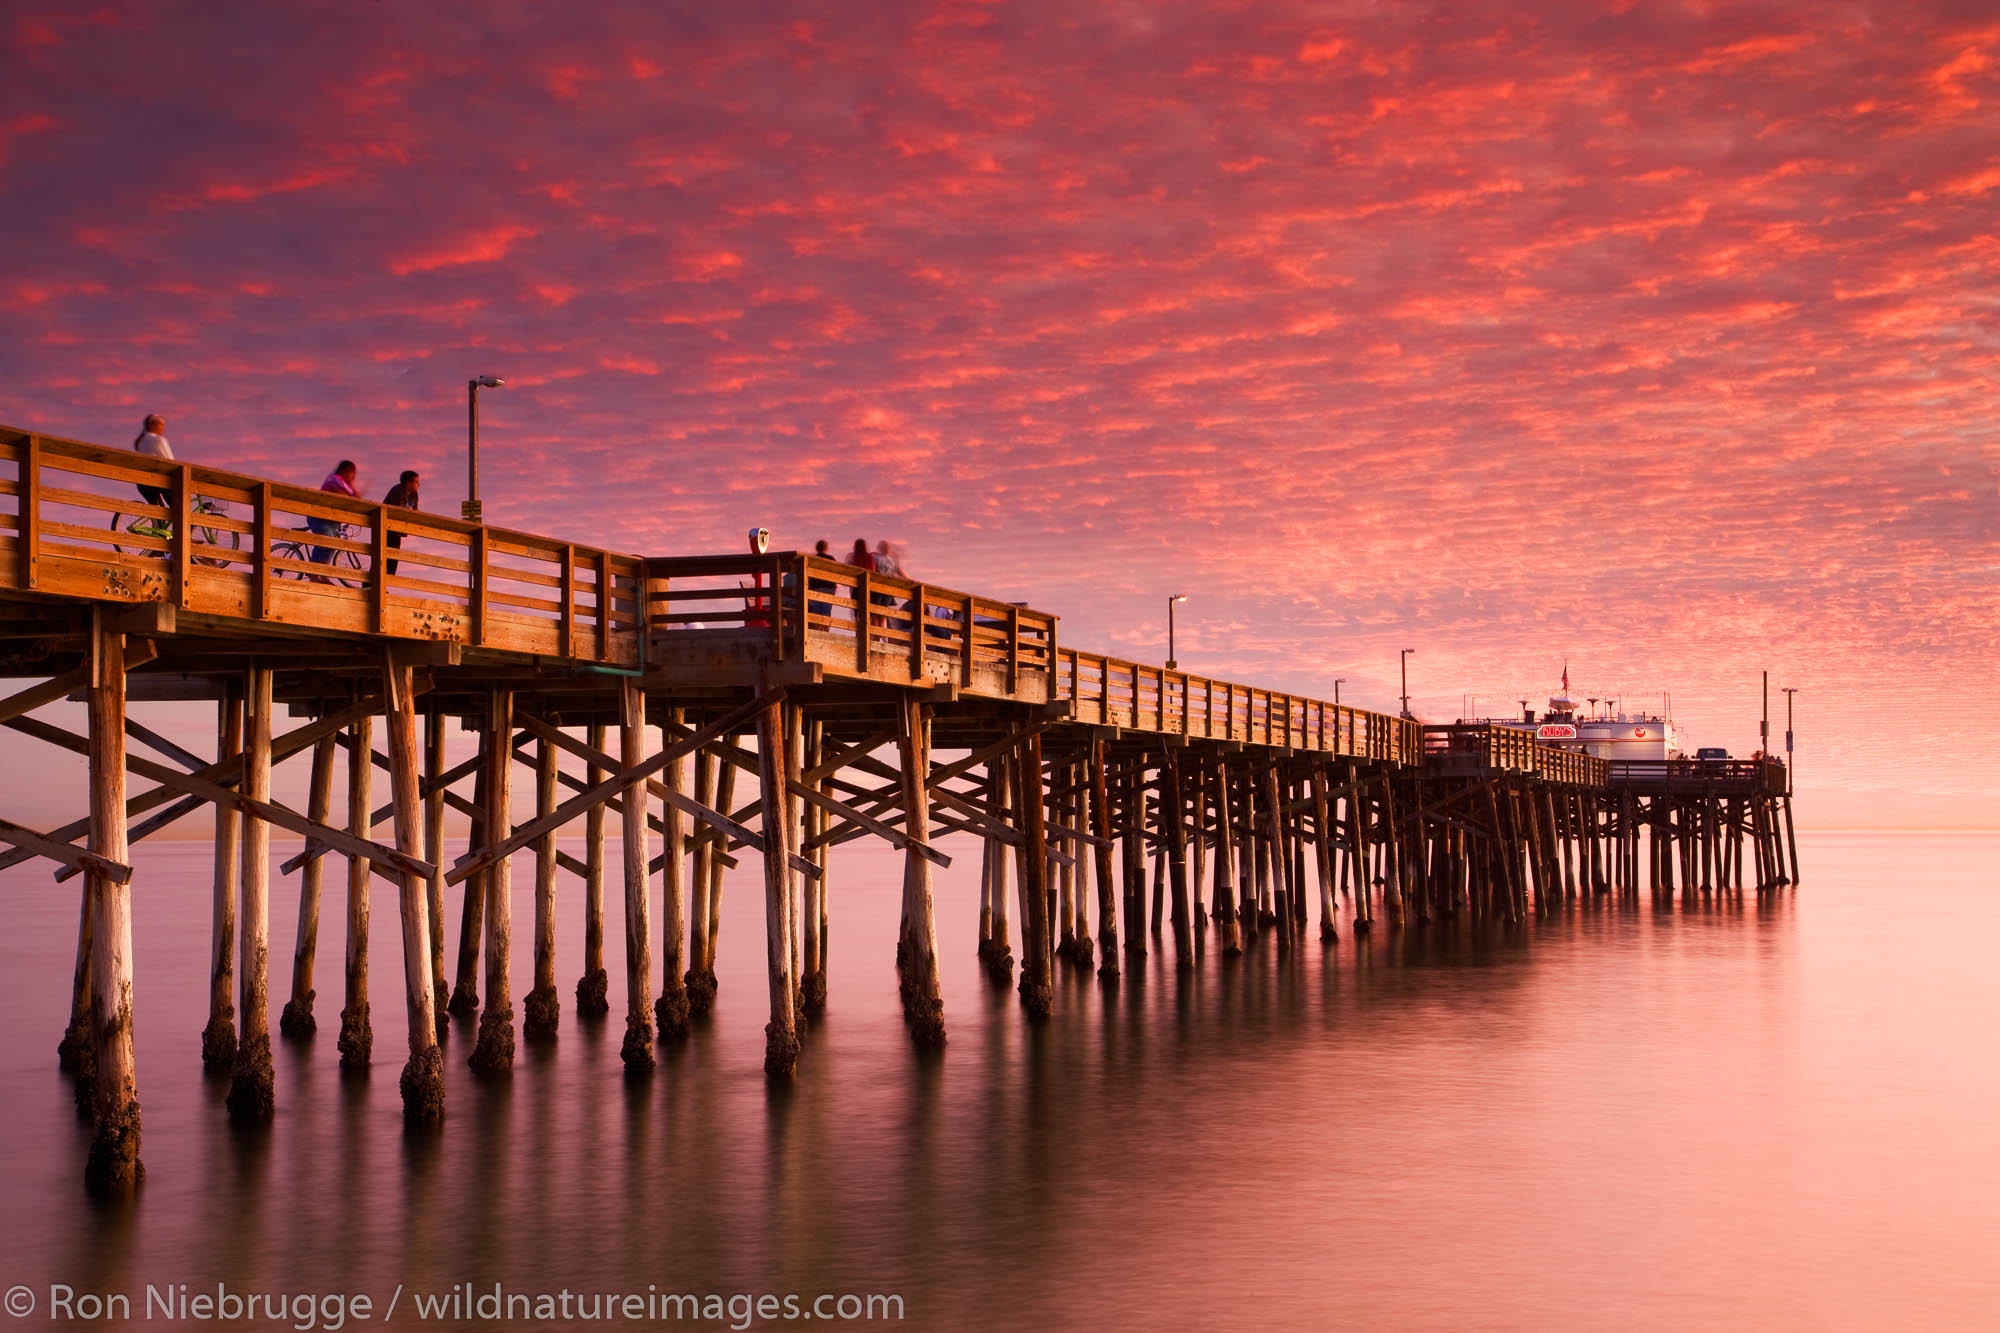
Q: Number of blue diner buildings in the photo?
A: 0